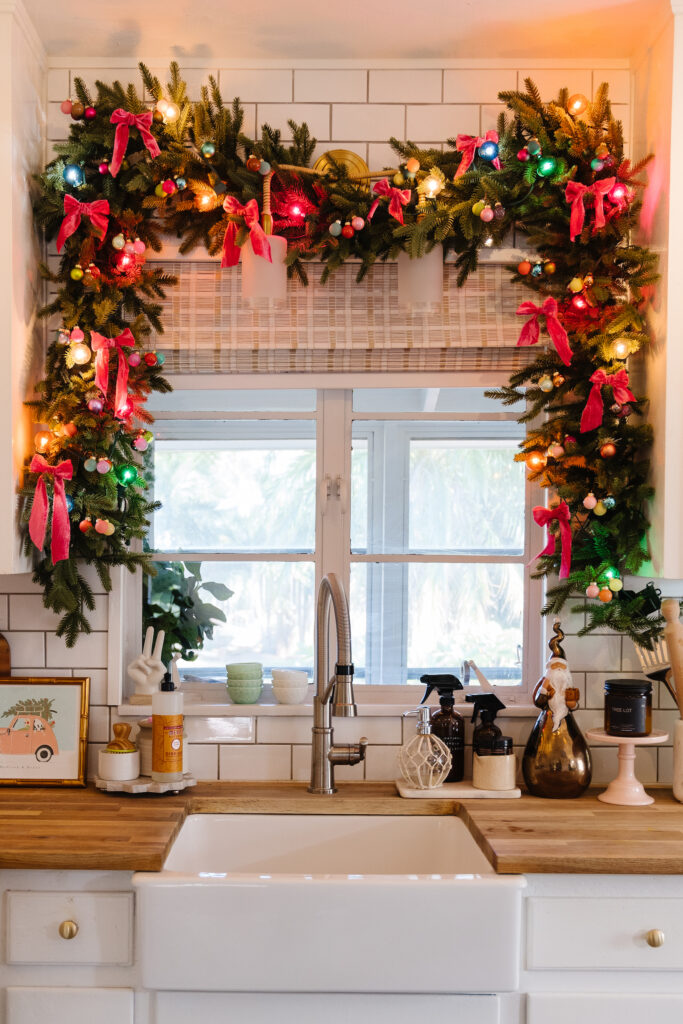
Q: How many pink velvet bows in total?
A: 11